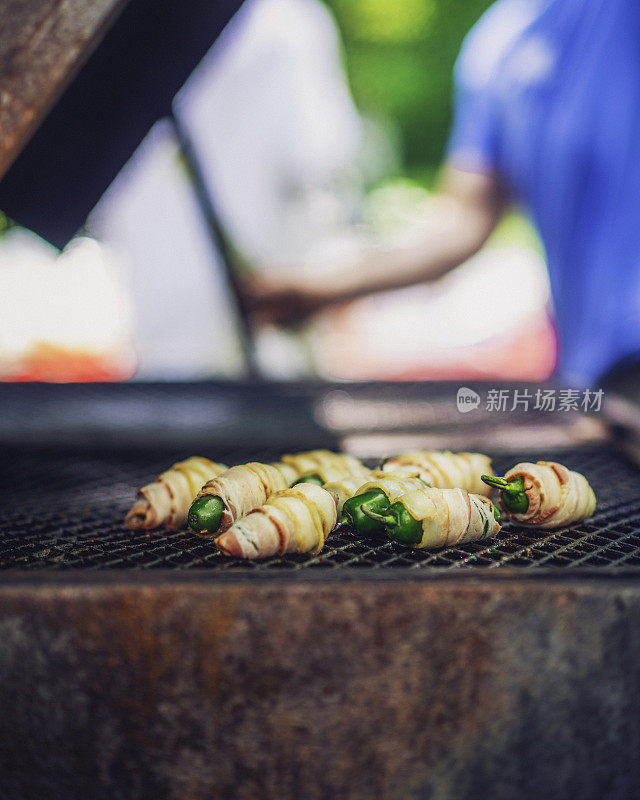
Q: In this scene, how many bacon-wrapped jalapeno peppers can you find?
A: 9